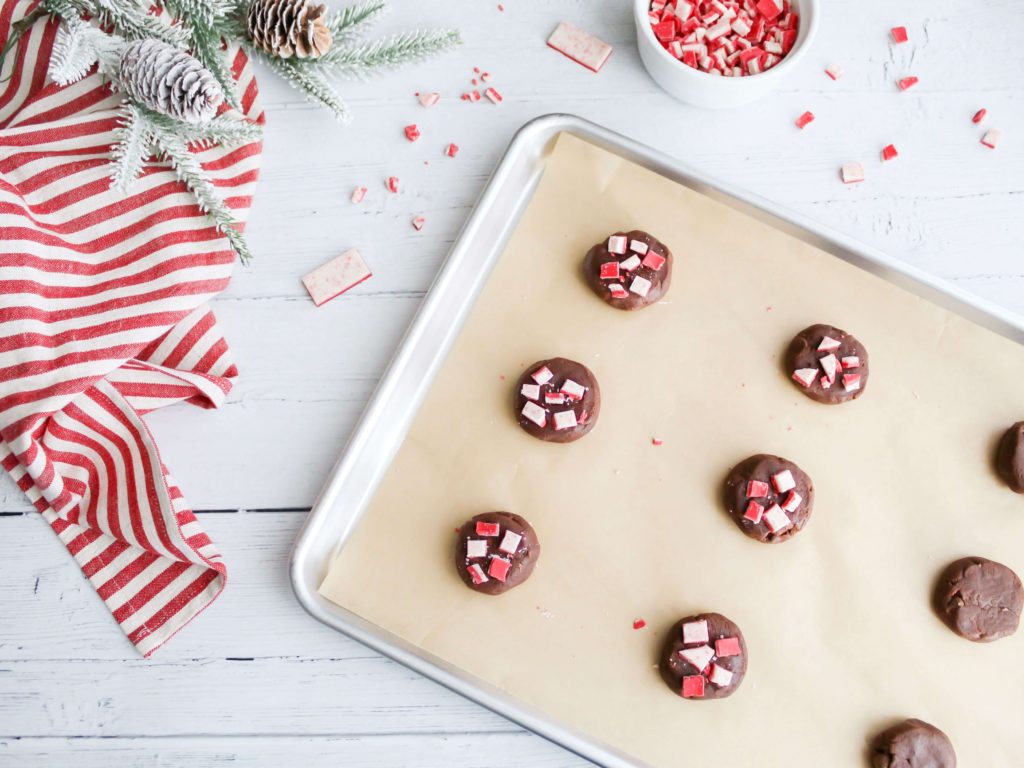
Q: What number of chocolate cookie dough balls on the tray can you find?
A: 9